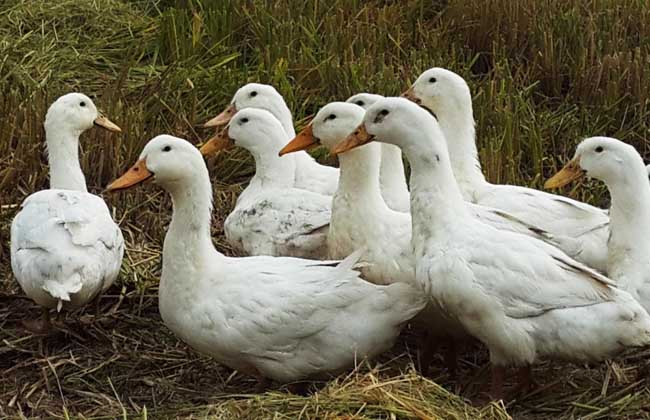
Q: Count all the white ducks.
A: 9